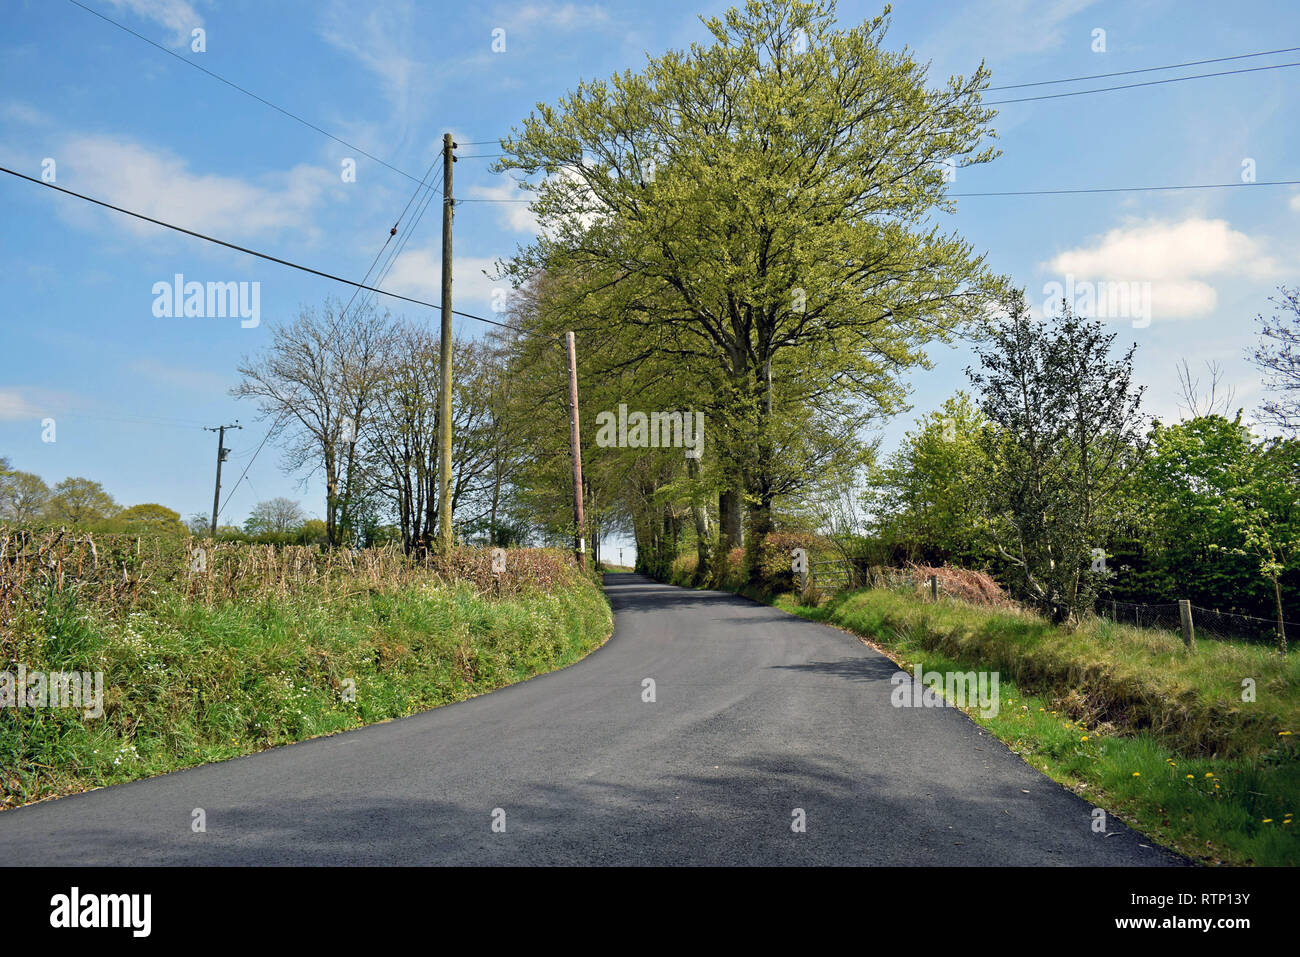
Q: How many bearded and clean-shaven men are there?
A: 0